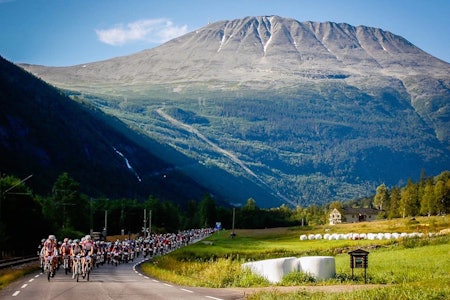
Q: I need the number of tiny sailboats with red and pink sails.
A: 0